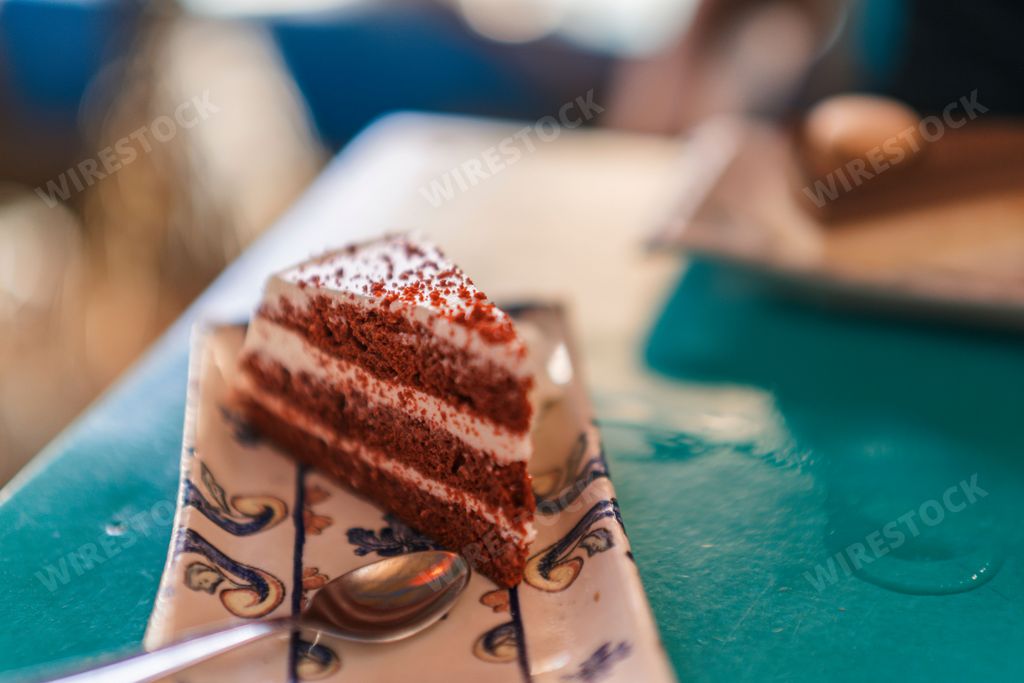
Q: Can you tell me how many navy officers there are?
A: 0